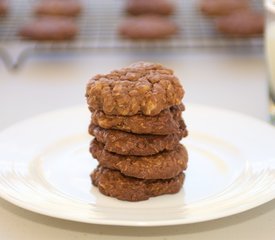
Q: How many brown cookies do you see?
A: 12